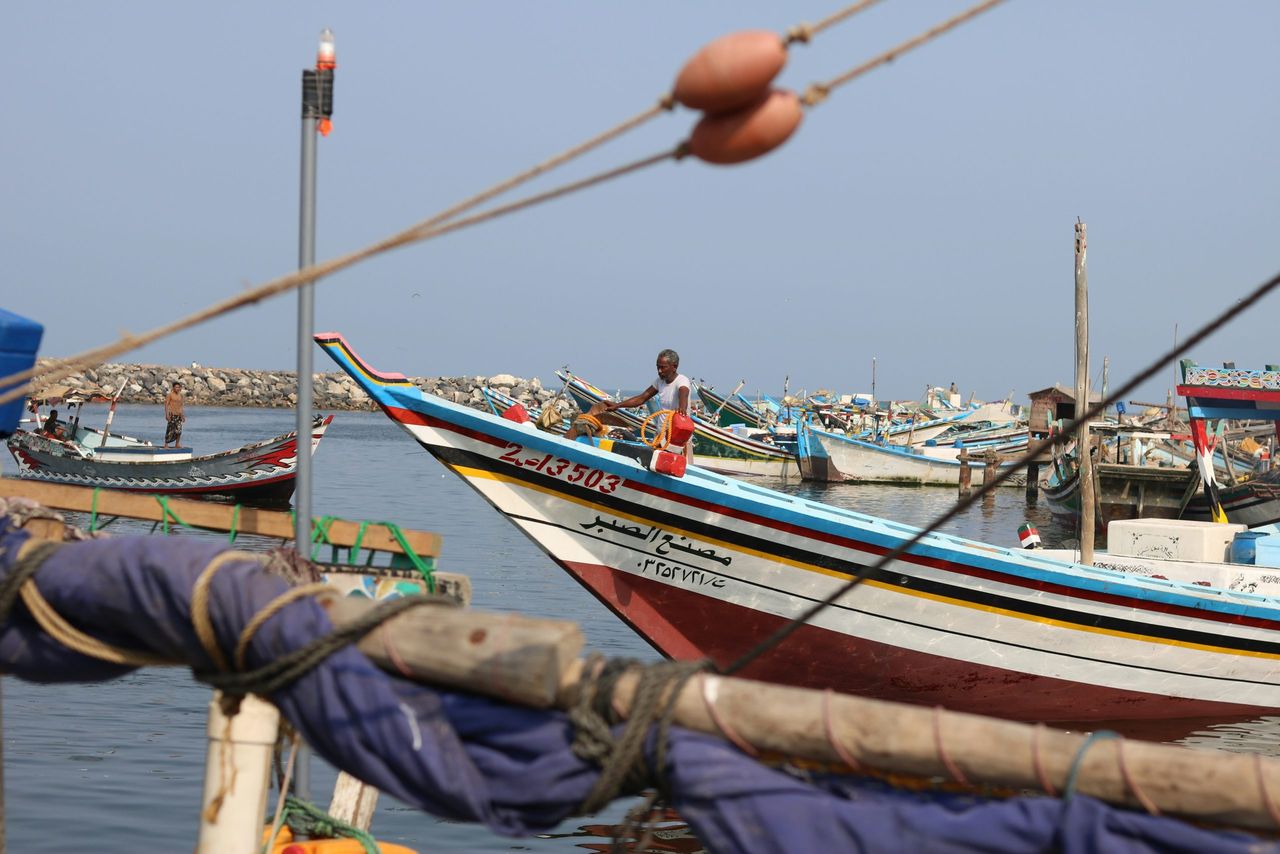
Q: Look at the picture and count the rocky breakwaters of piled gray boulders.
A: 1